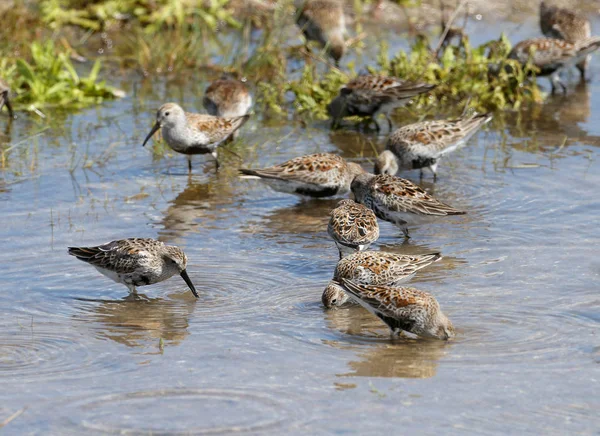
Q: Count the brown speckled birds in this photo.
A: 14